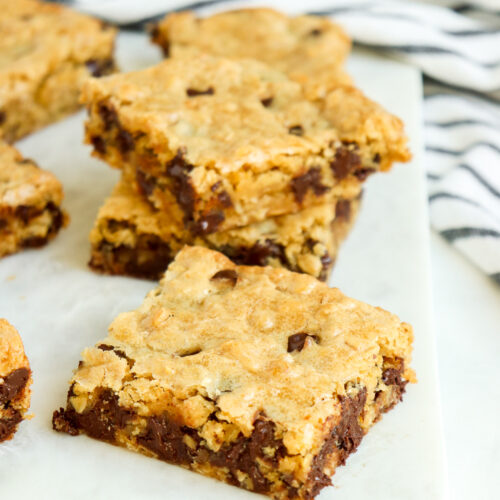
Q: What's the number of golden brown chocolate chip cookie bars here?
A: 7